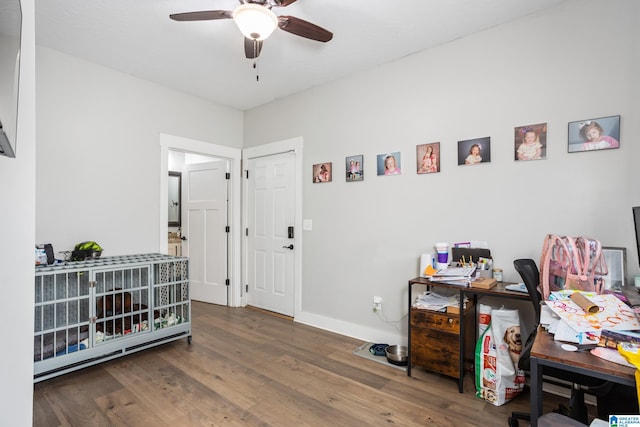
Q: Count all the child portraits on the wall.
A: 7